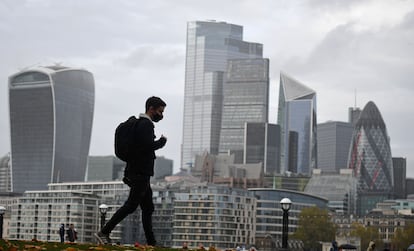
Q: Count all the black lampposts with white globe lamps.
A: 3